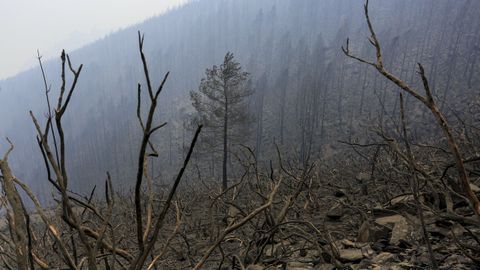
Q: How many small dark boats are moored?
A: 0